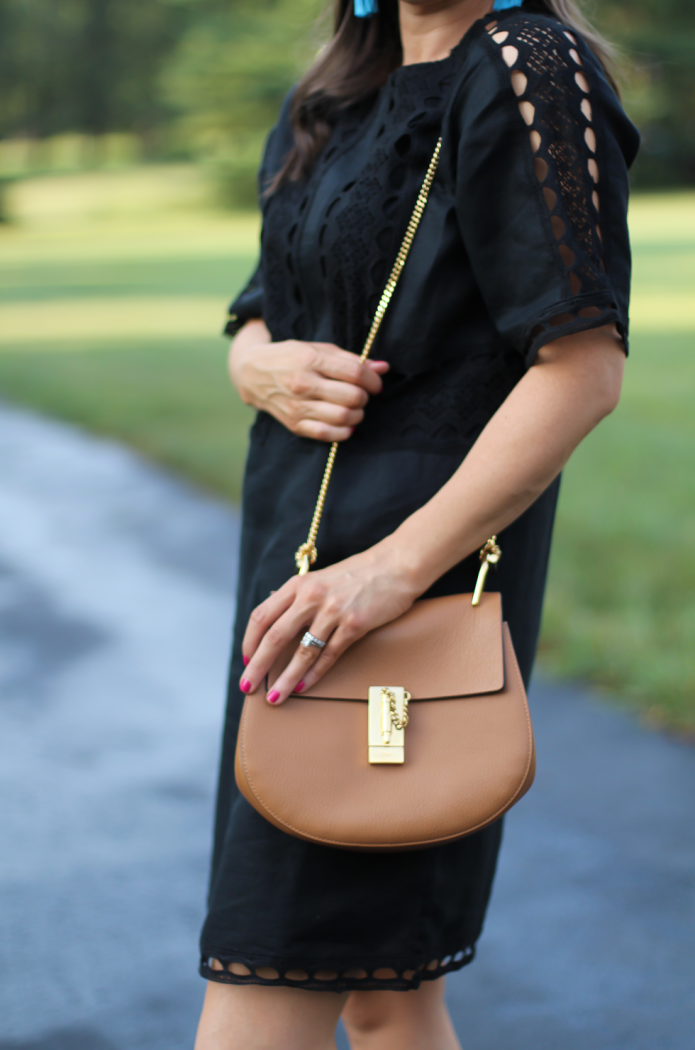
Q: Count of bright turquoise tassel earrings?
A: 2